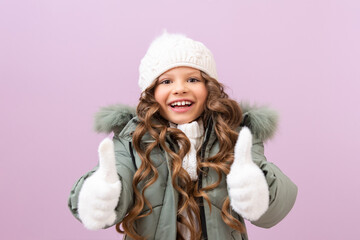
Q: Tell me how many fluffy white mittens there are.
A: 2